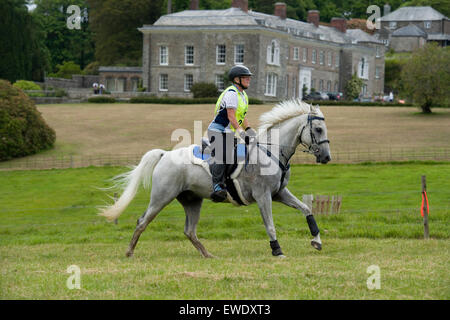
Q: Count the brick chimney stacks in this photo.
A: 5